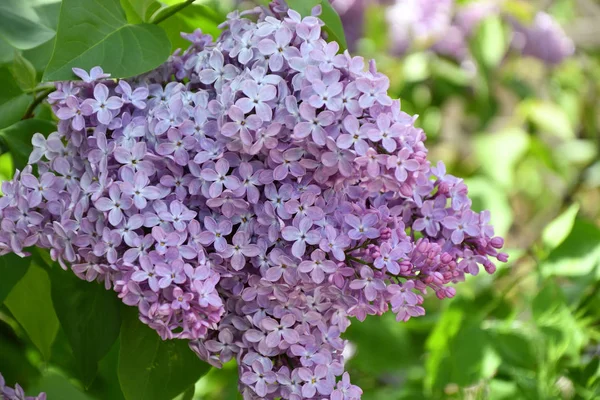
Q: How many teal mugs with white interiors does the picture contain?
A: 0